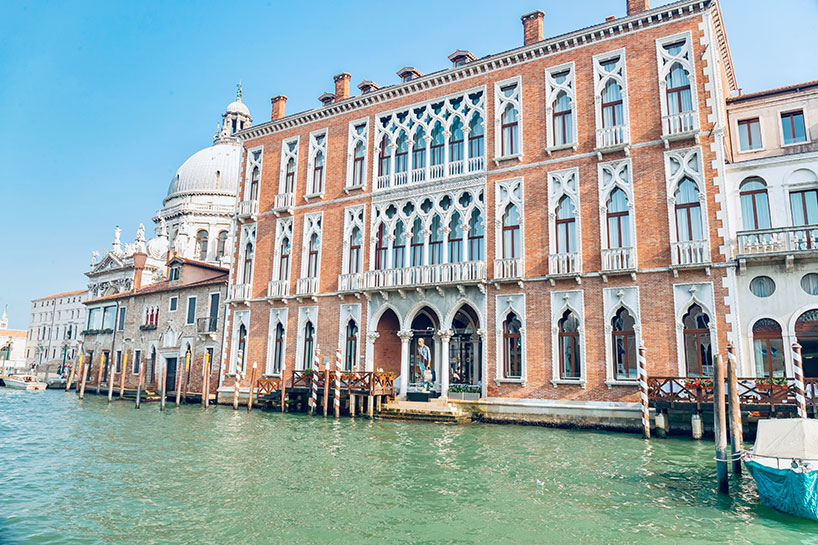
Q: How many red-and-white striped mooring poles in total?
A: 6